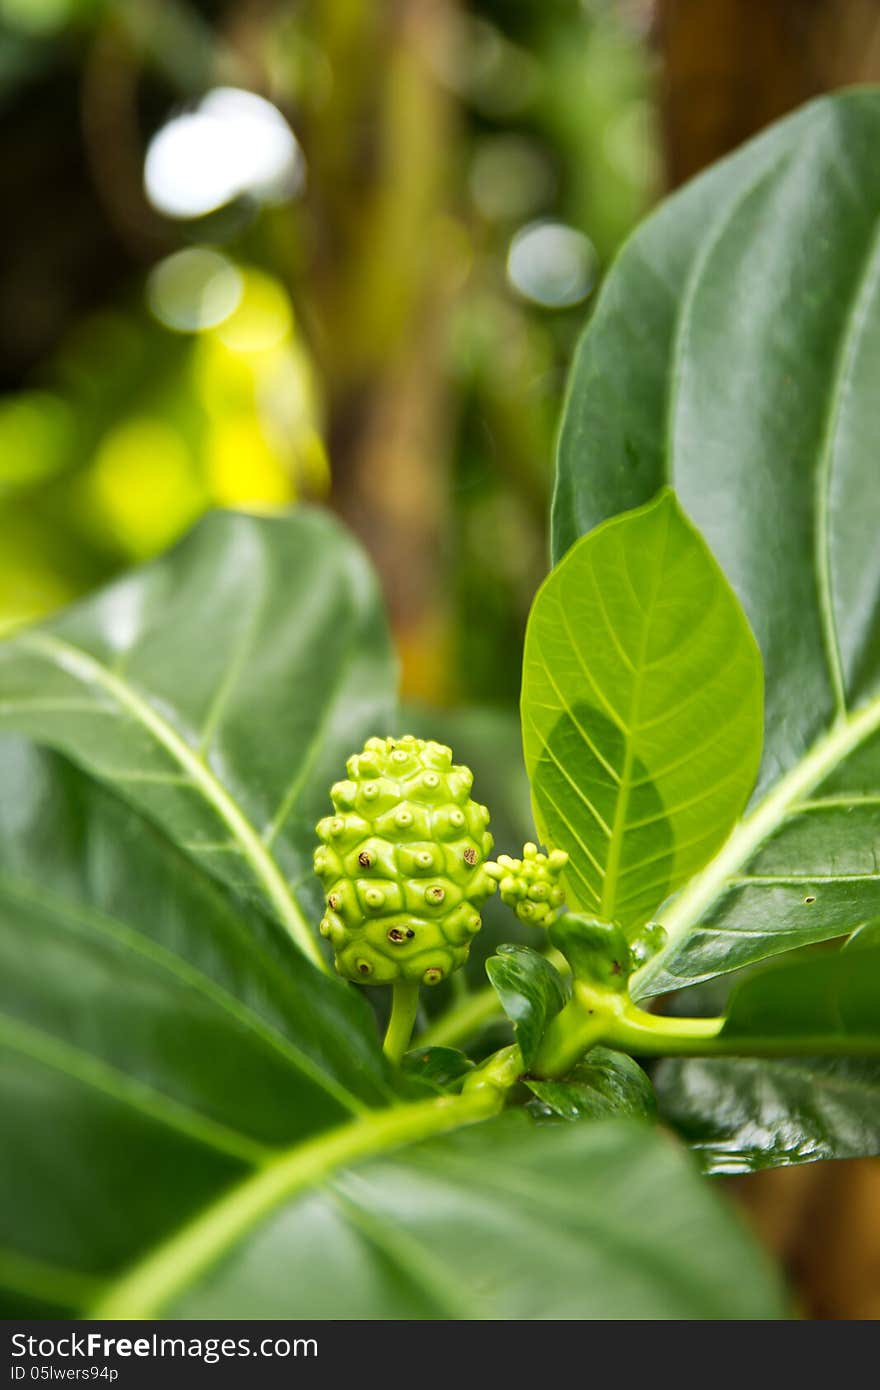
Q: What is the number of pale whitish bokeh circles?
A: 3